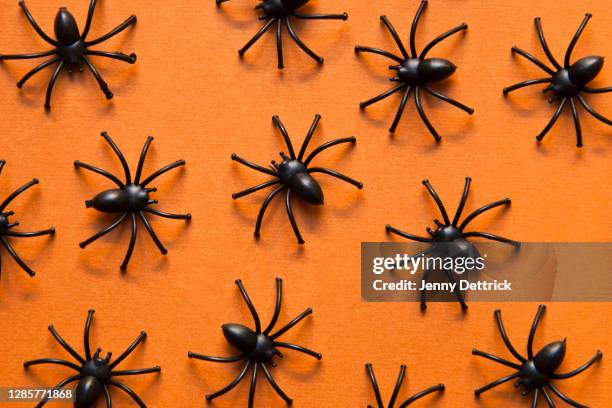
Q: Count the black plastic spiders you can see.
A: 12